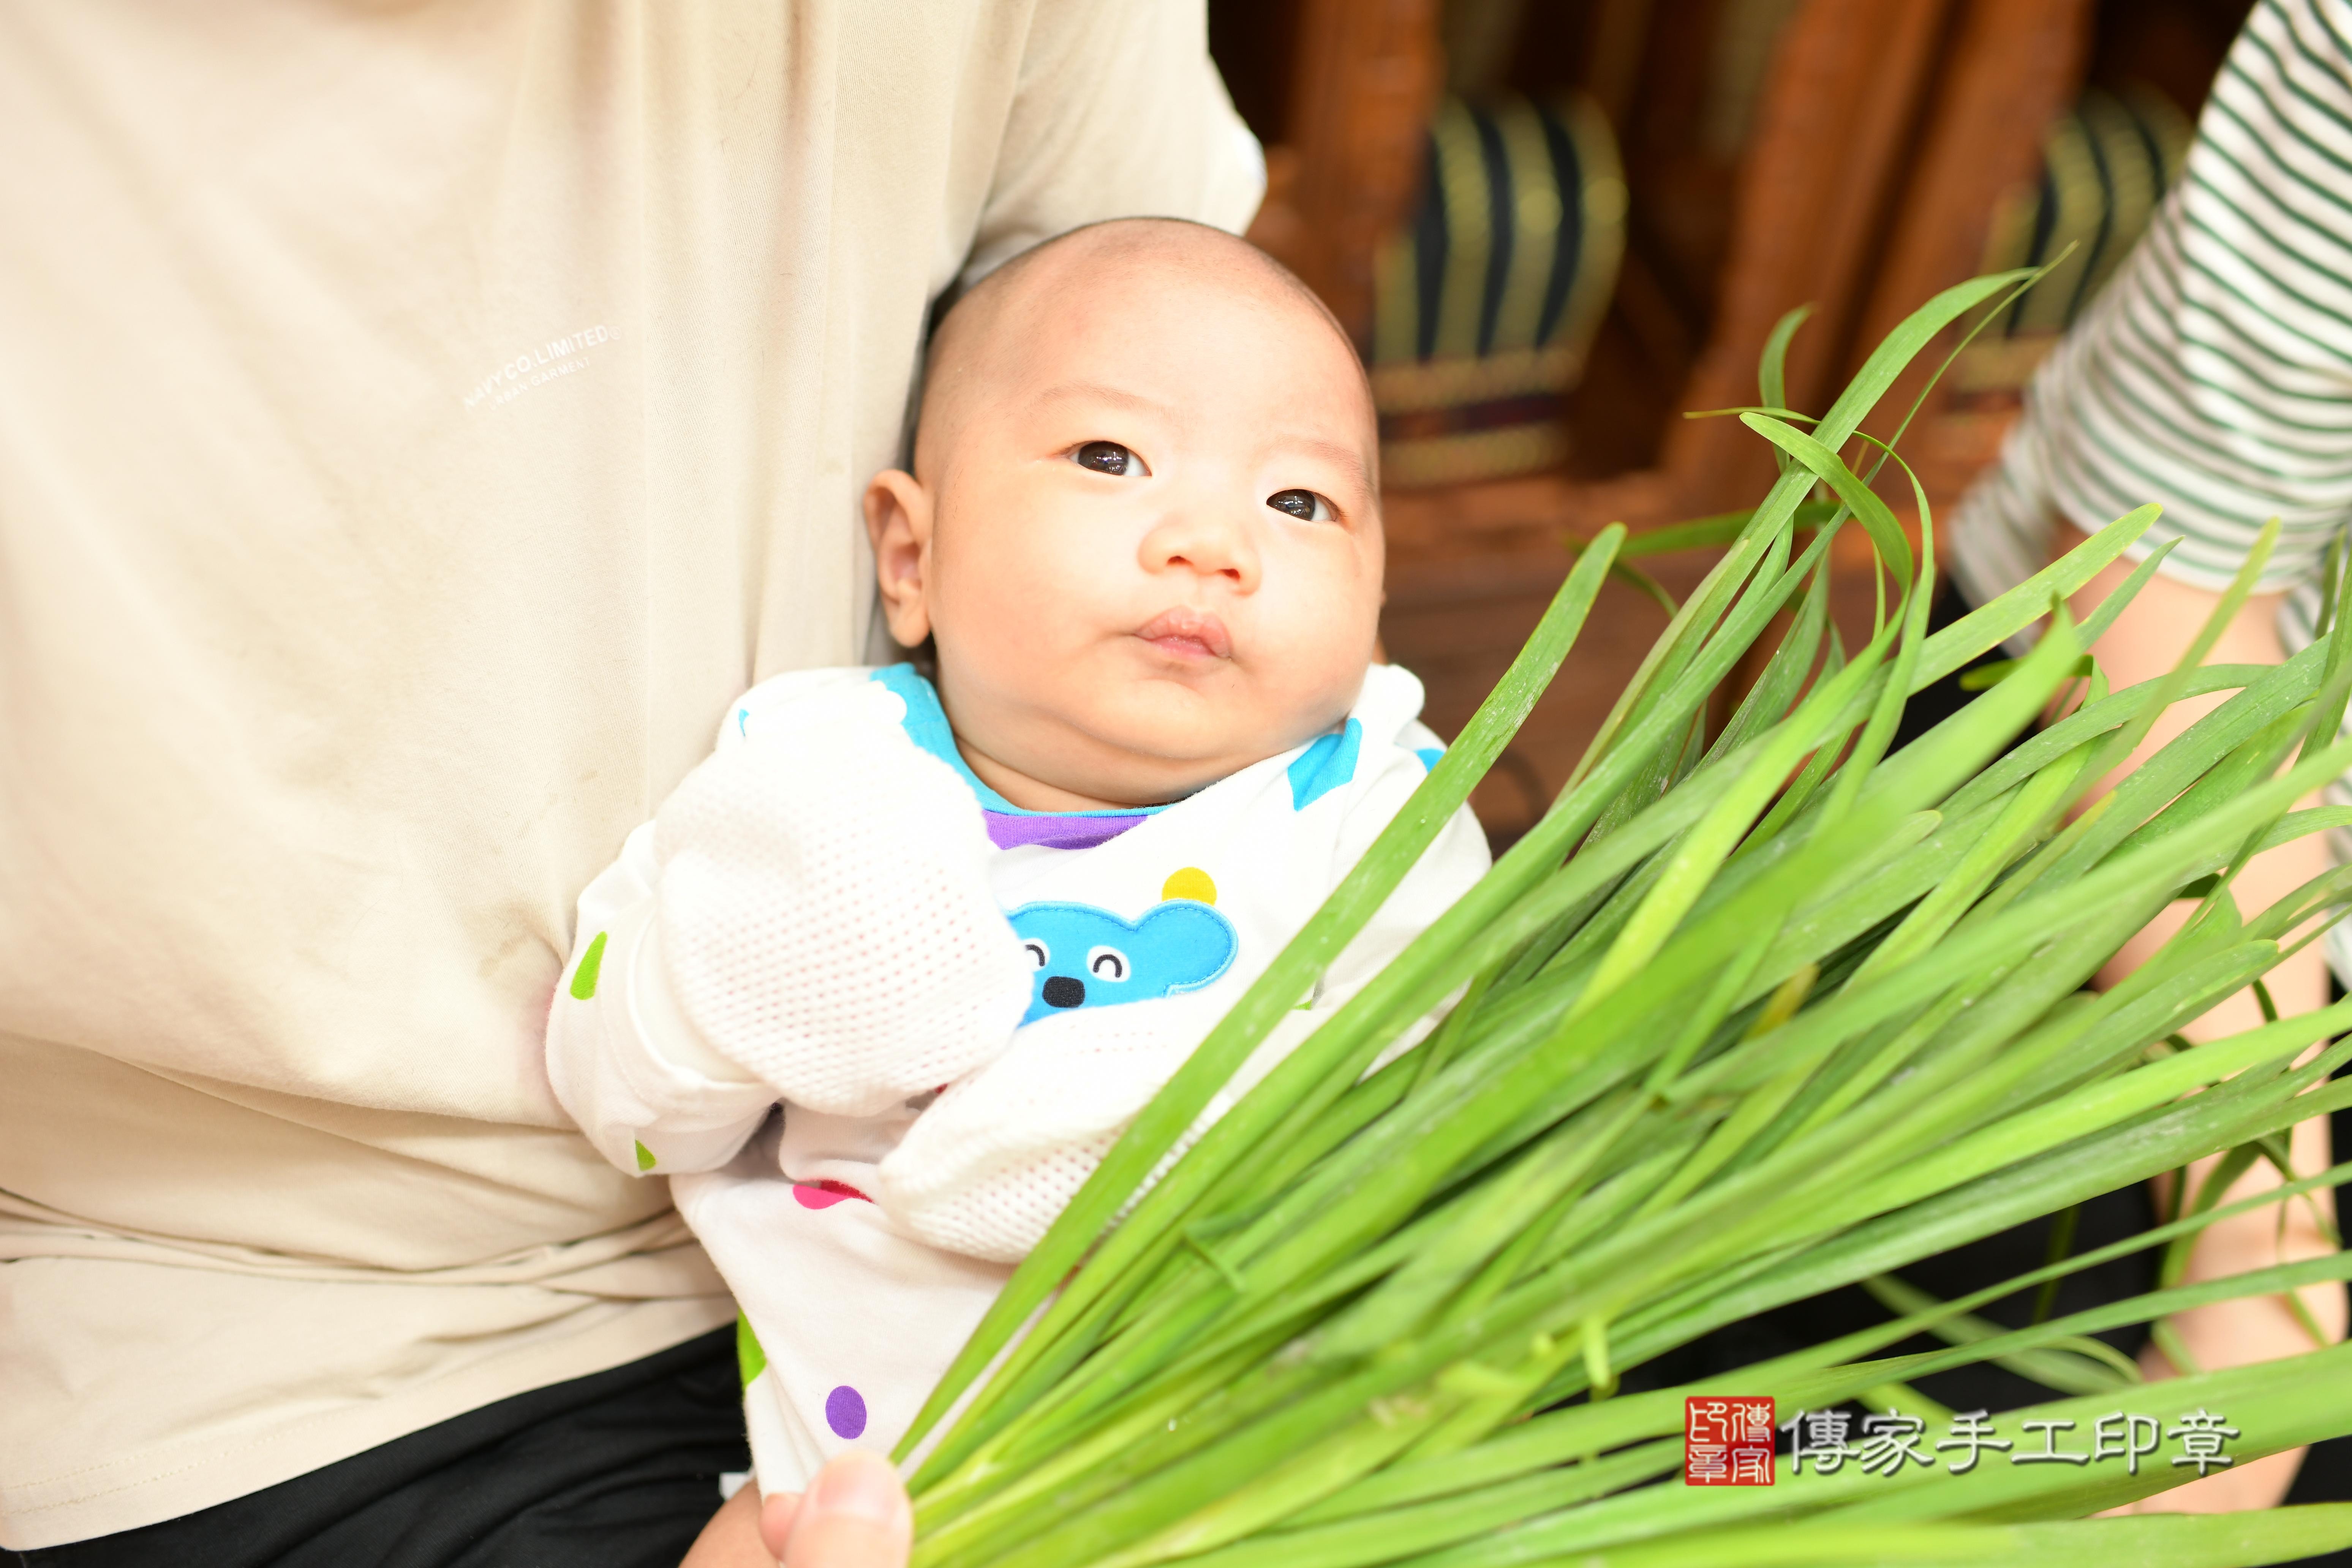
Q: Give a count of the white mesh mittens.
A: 2